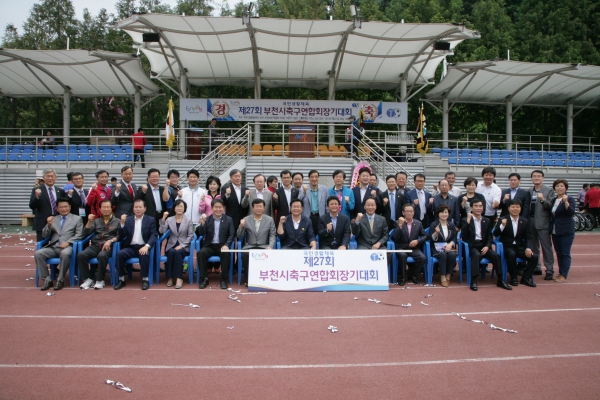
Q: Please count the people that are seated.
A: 13